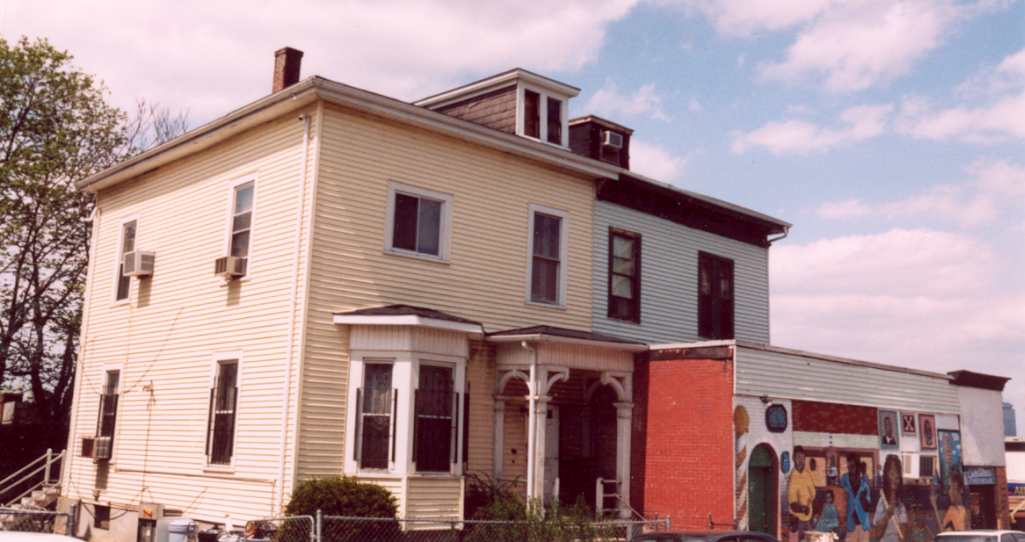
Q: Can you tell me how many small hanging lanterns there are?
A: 0